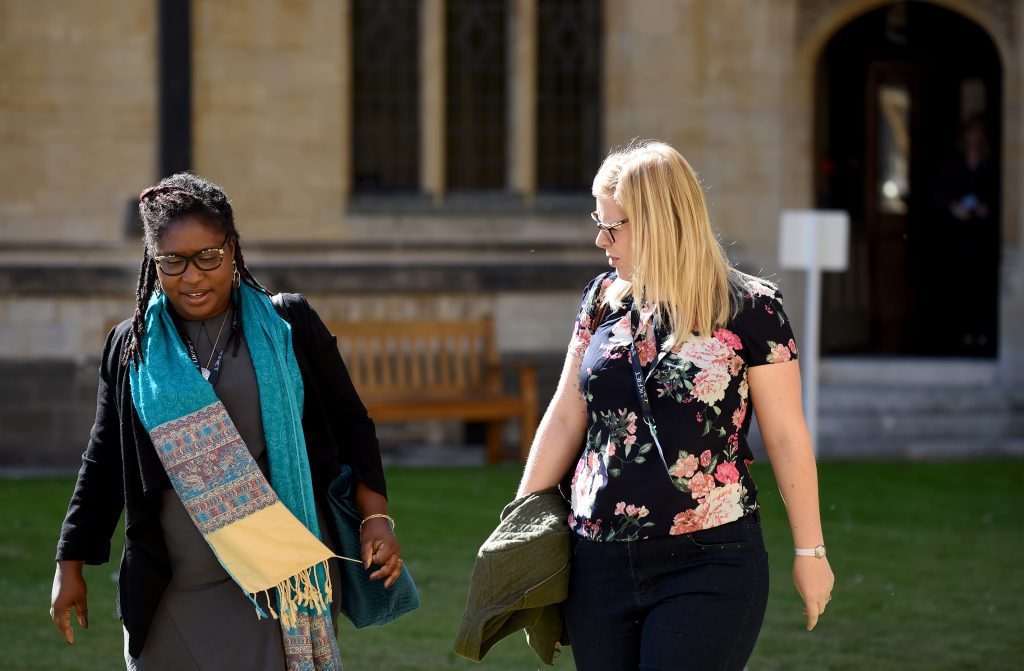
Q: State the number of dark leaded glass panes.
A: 3